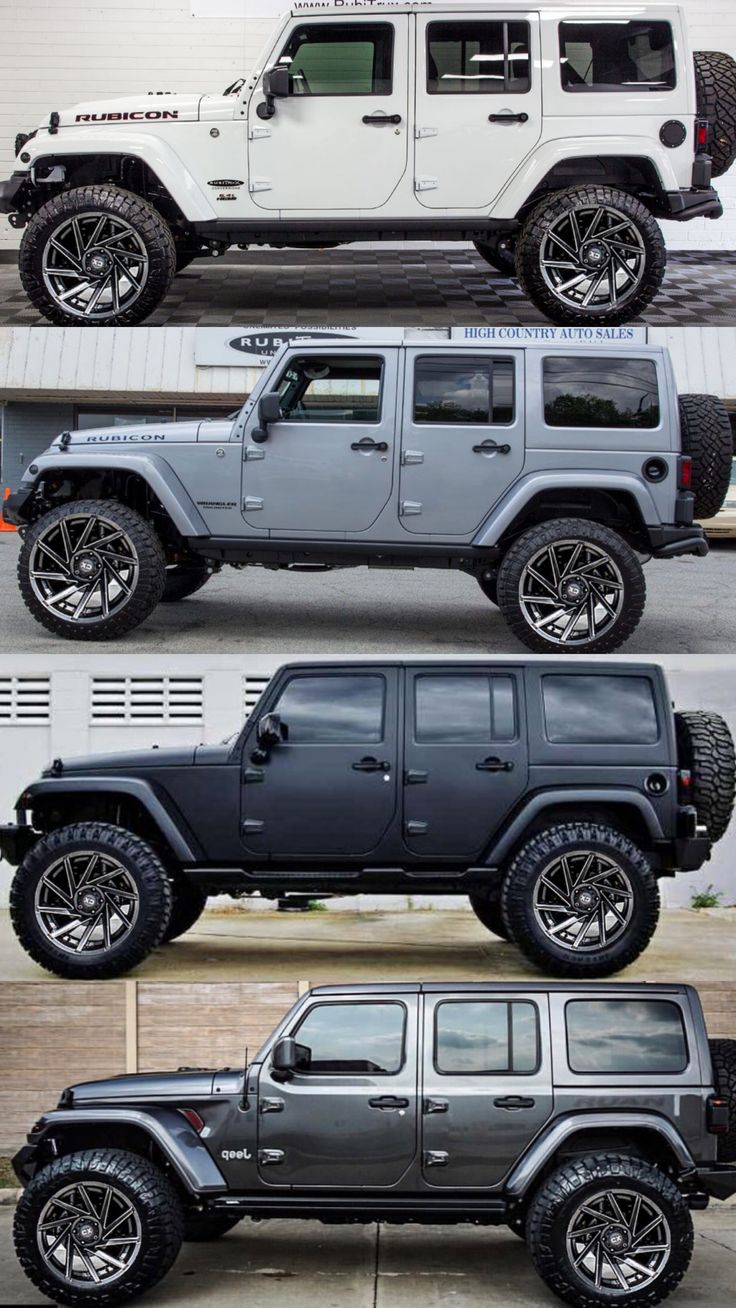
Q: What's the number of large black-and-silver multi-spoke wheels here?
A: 8